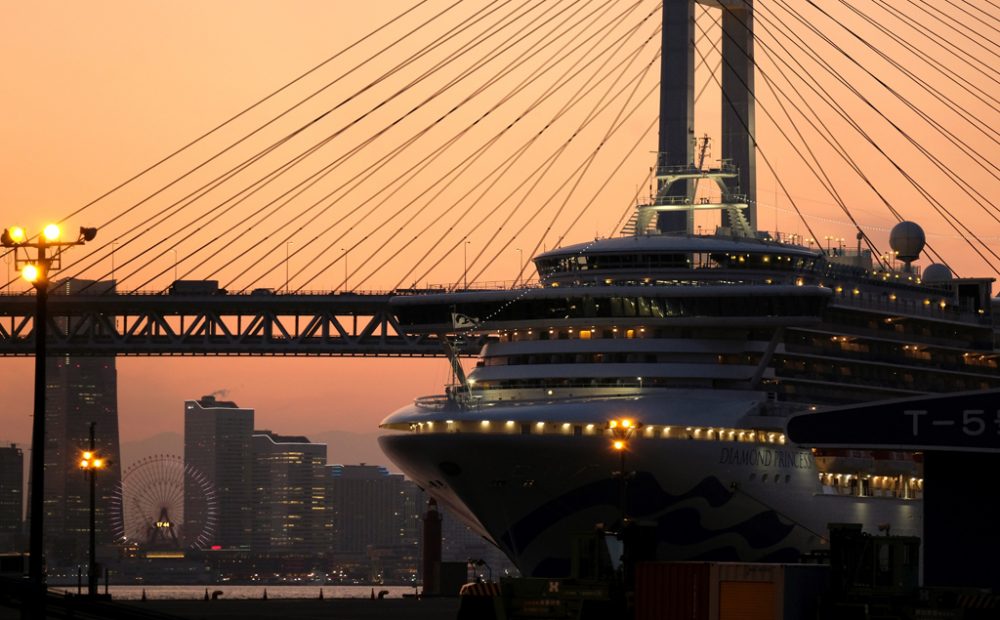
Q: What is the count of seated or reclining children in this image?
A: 0